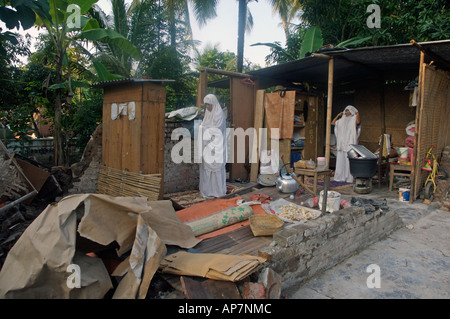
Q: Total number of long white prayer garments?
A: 2